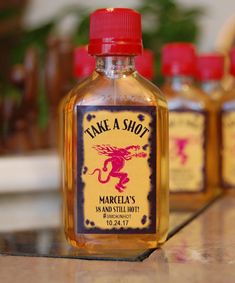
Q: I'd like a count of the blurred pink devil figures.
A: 1